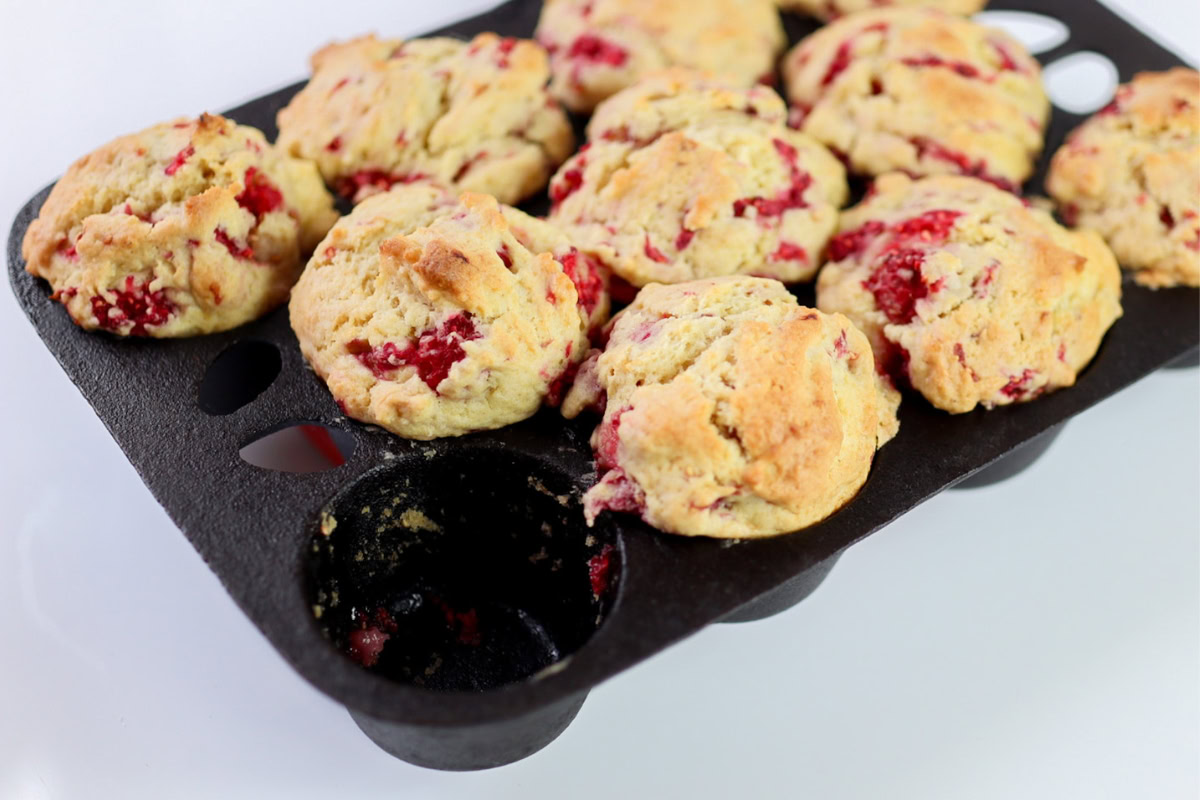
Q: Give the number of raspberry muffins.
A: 10